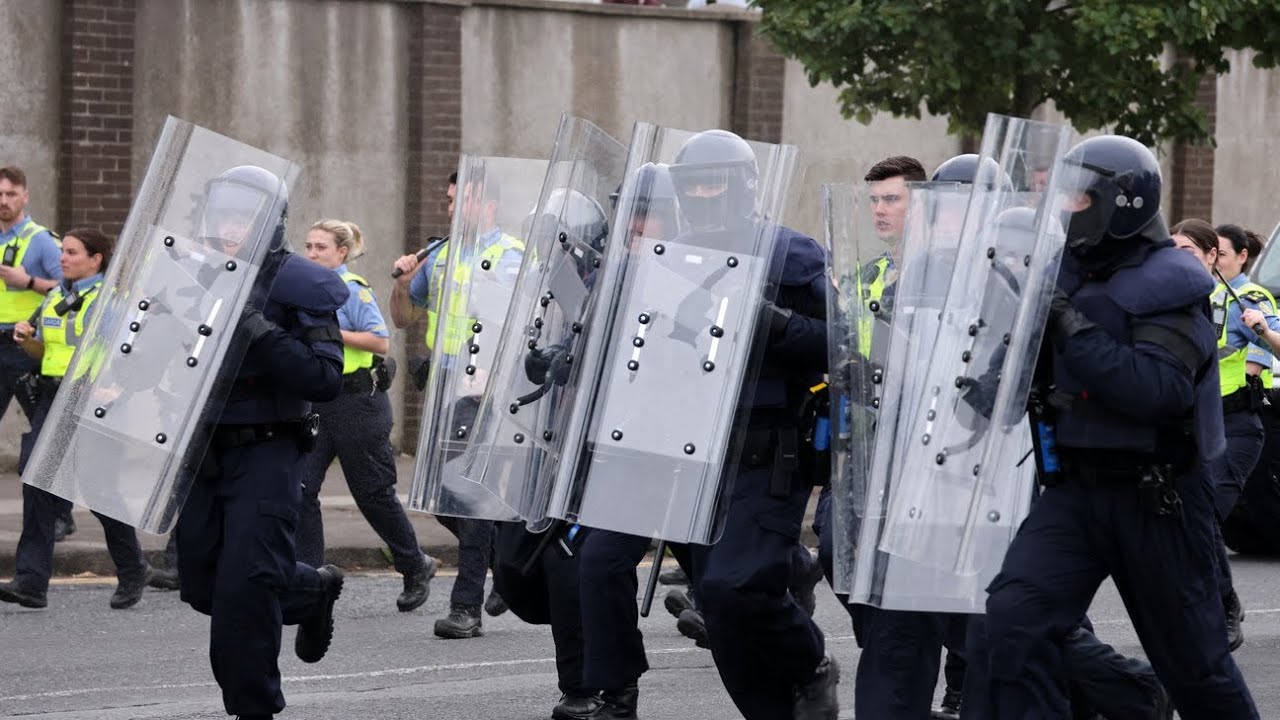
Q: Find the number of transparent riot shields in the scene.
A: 7